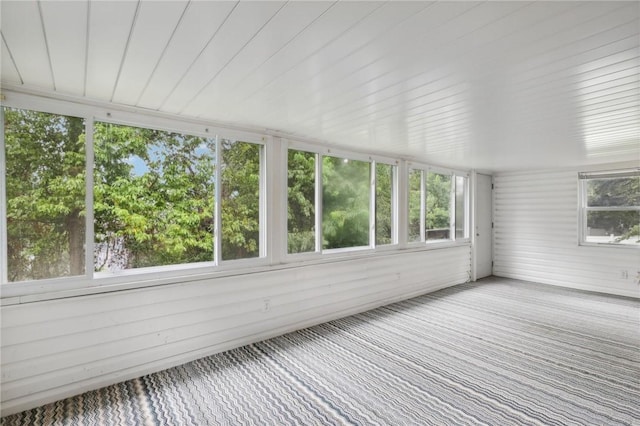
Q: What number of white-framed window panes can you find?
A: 11